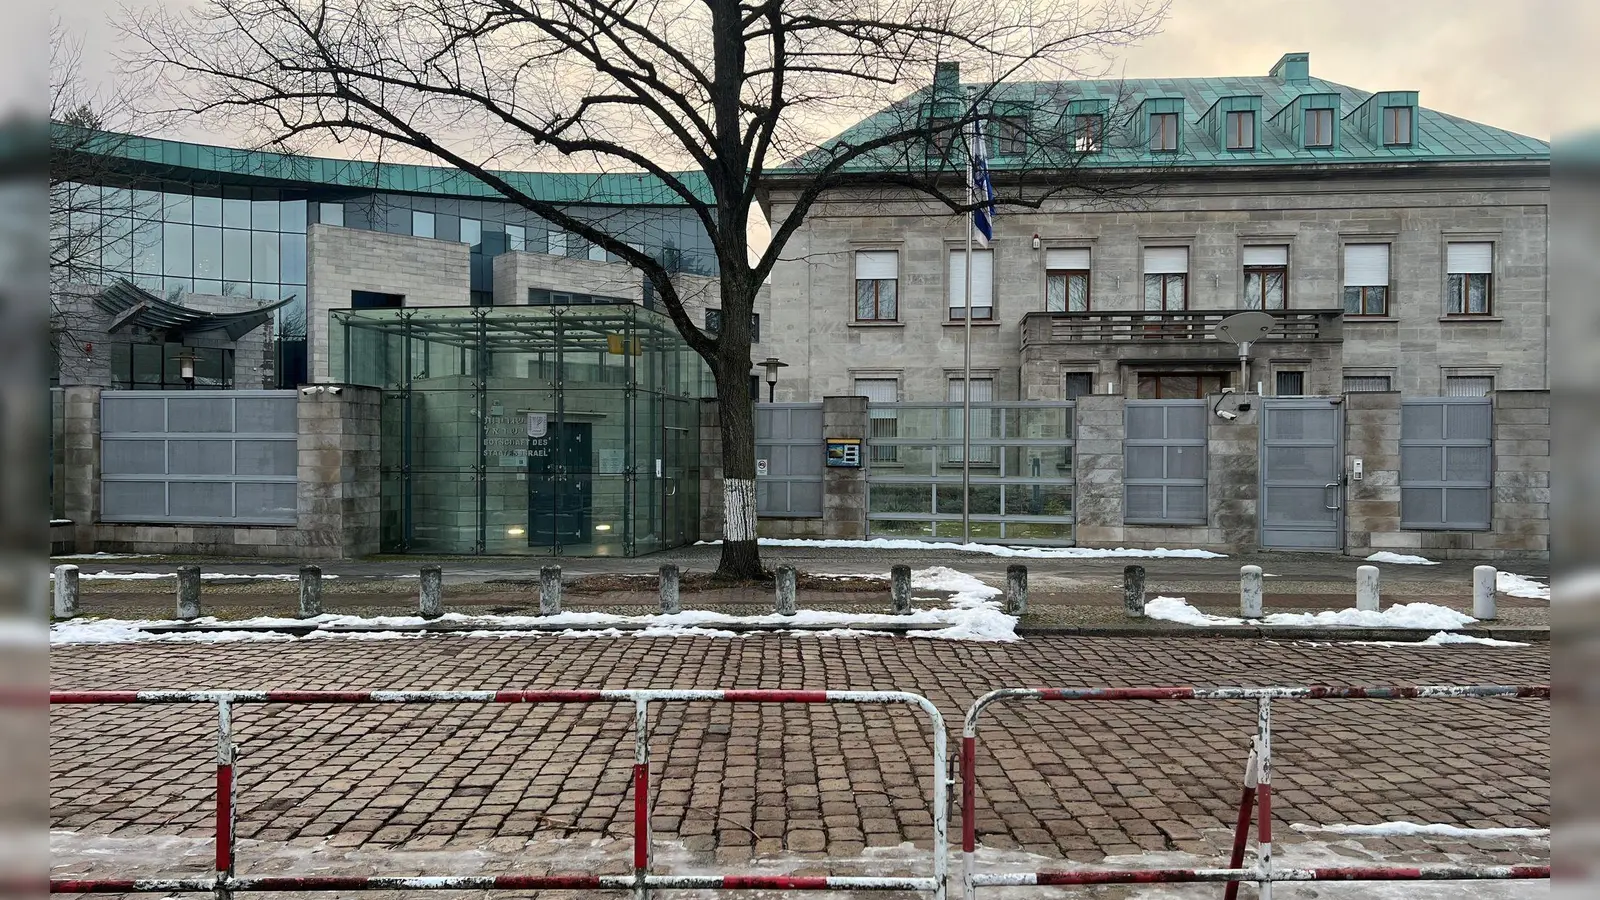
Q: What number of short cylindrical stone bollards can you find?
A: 13